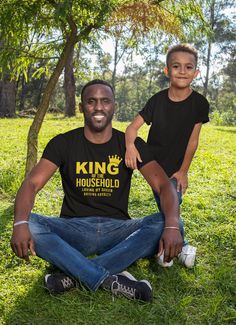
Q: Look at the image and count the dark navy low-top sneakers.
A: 2